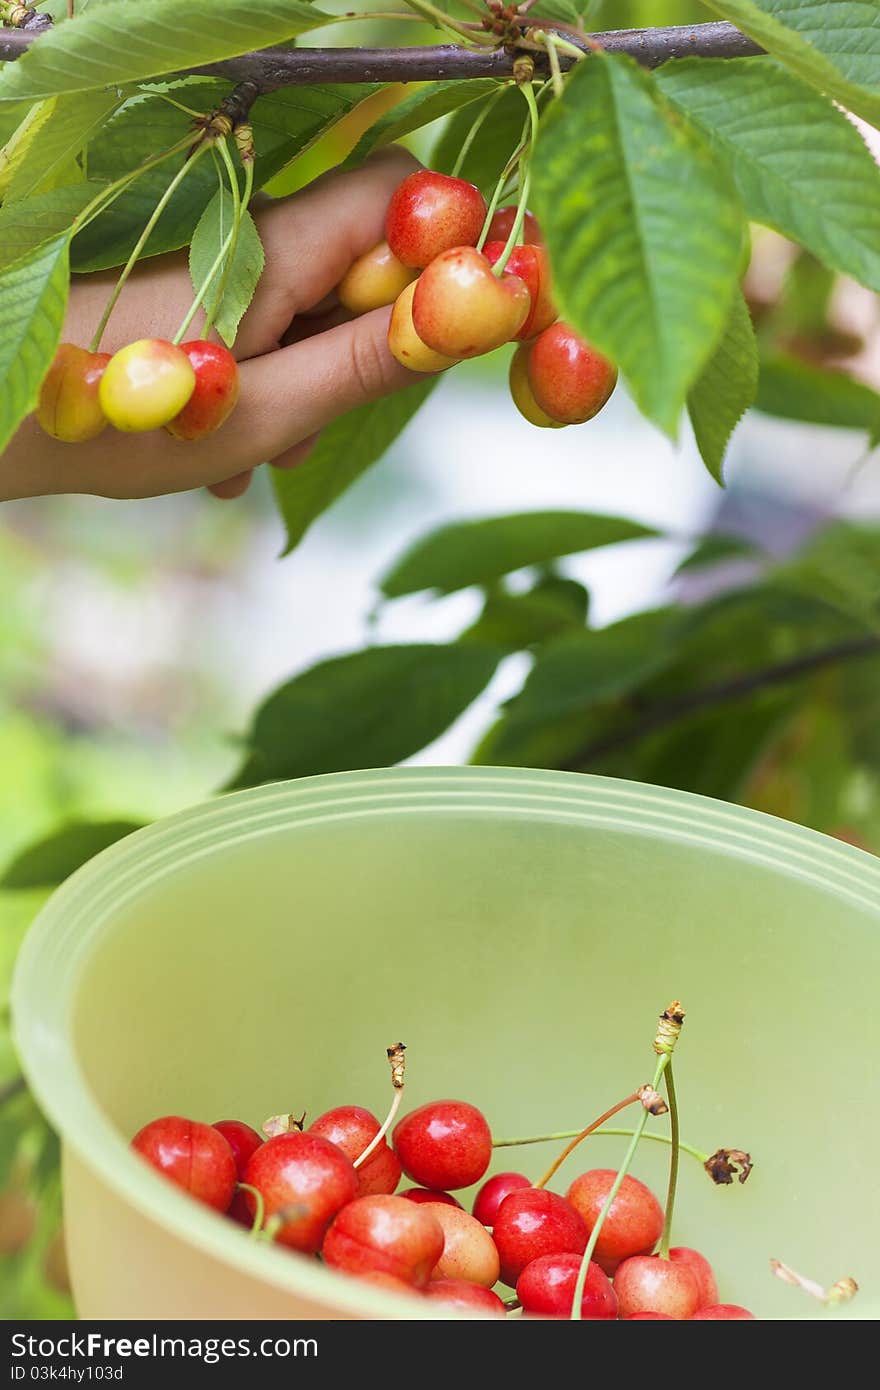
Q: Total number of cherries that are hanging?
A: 11